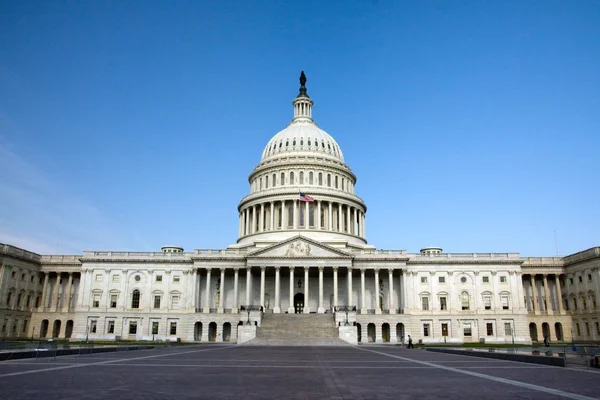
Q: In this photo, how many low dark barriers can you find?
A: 2